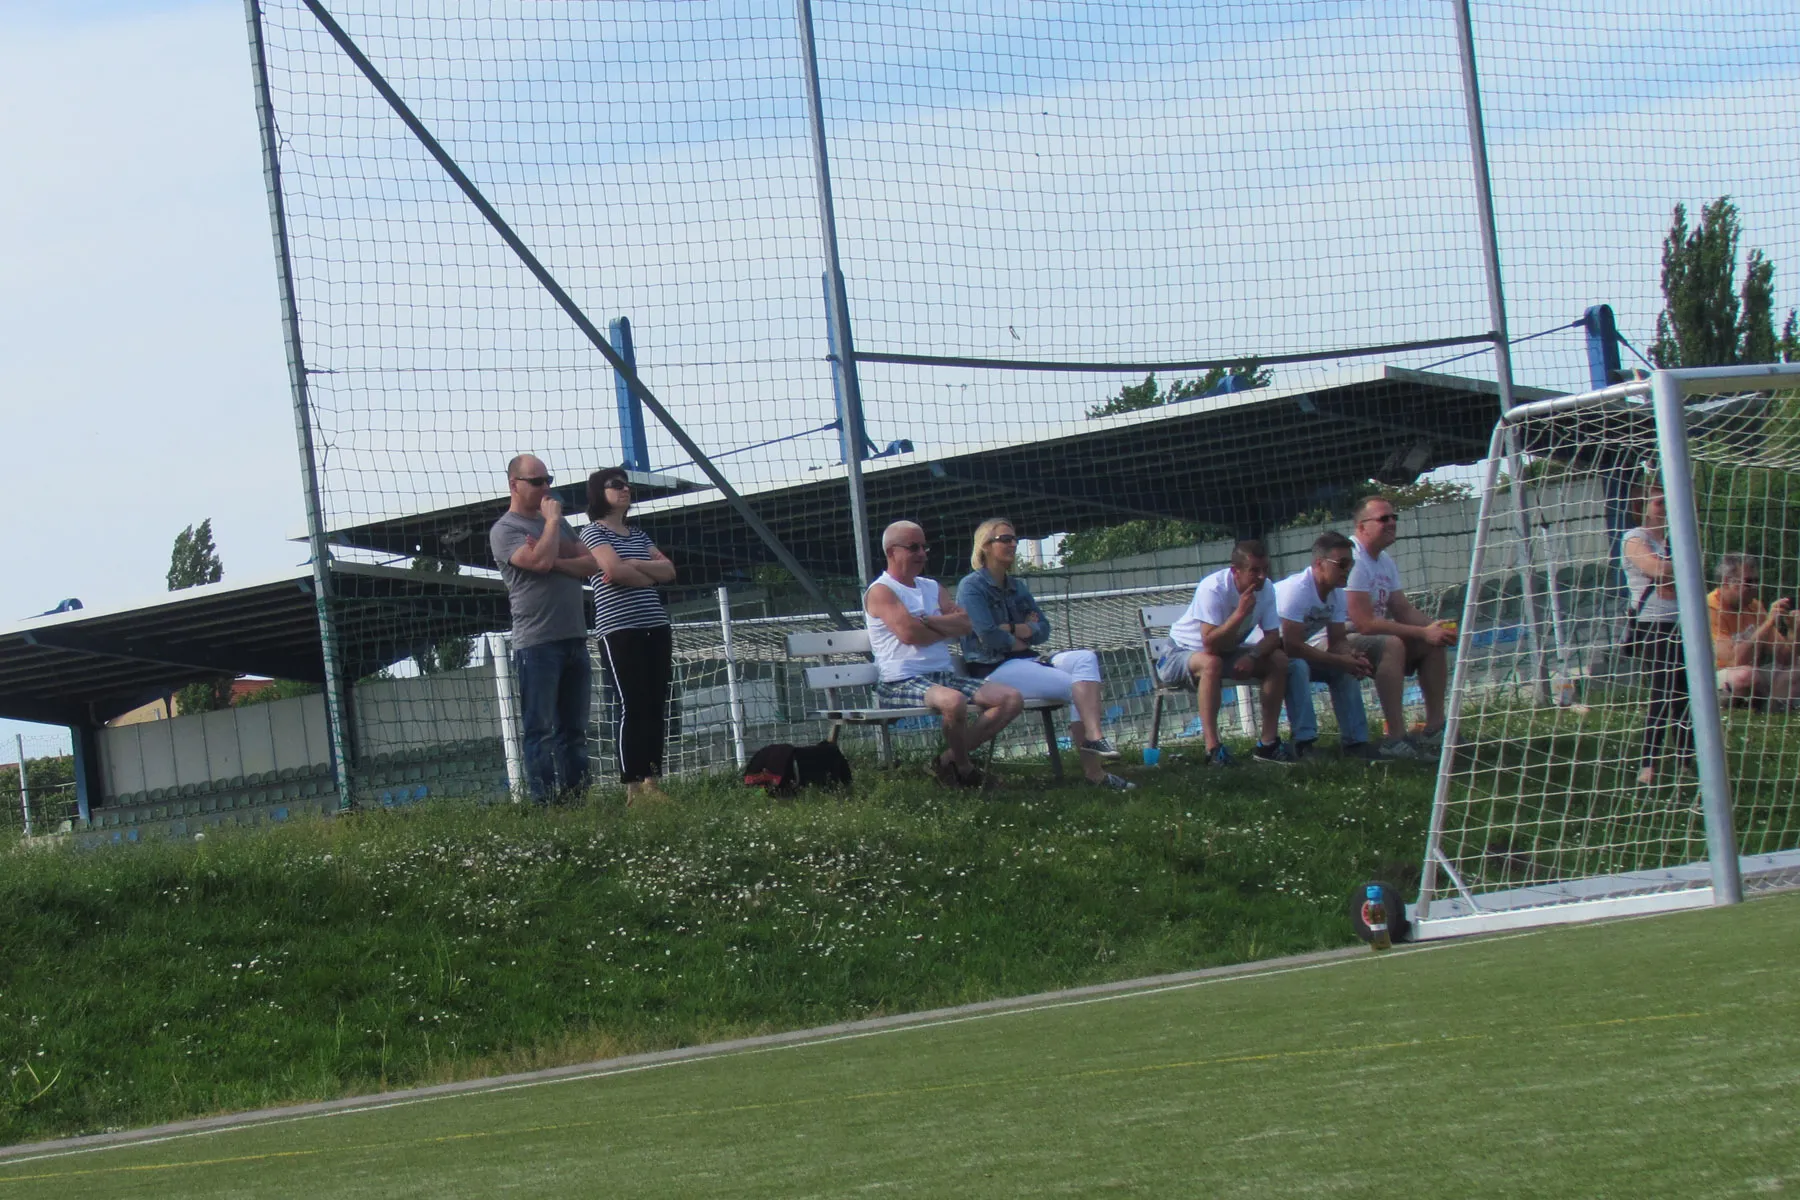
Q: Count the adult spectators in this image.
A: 9